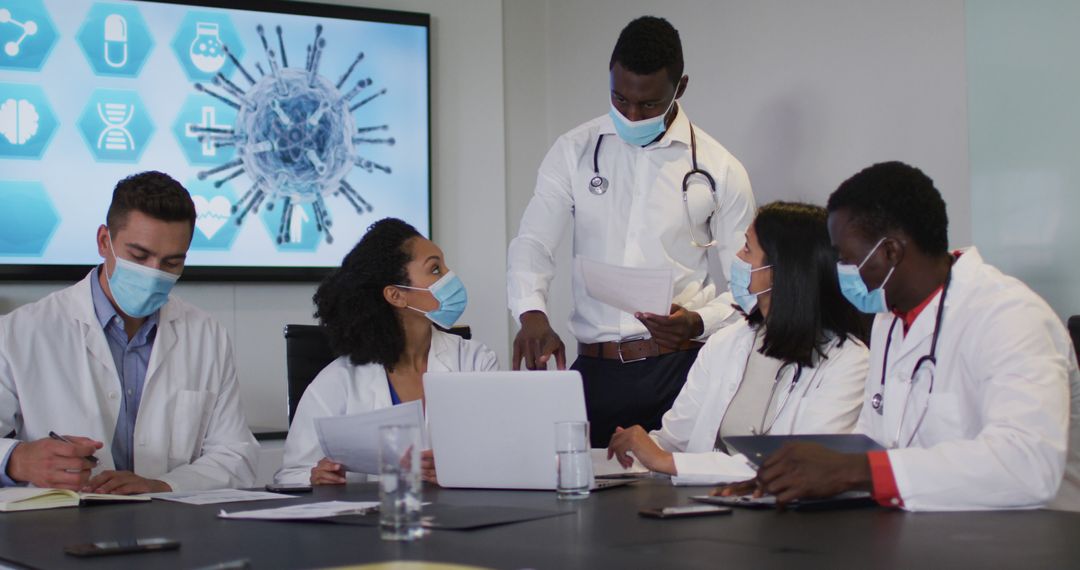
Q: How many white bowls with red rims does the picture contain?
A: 0